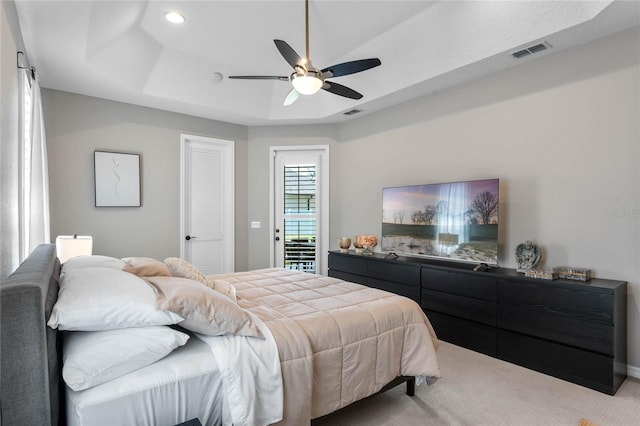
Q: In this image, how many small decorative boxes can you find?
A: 2